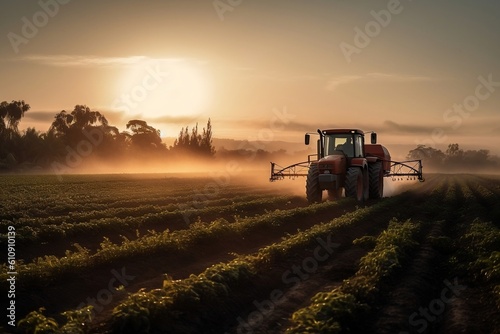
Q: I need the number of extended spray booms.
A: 2